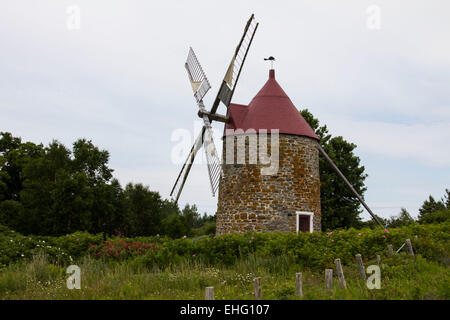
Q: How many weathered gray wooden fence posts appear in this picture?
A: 9